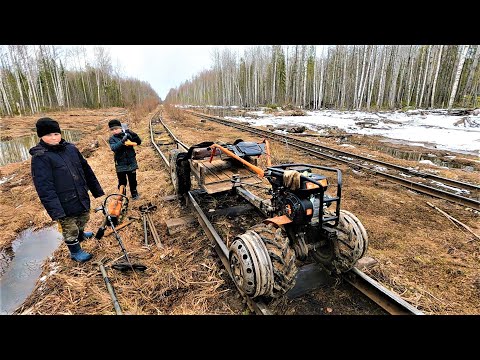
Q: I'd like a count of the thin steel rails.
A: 4